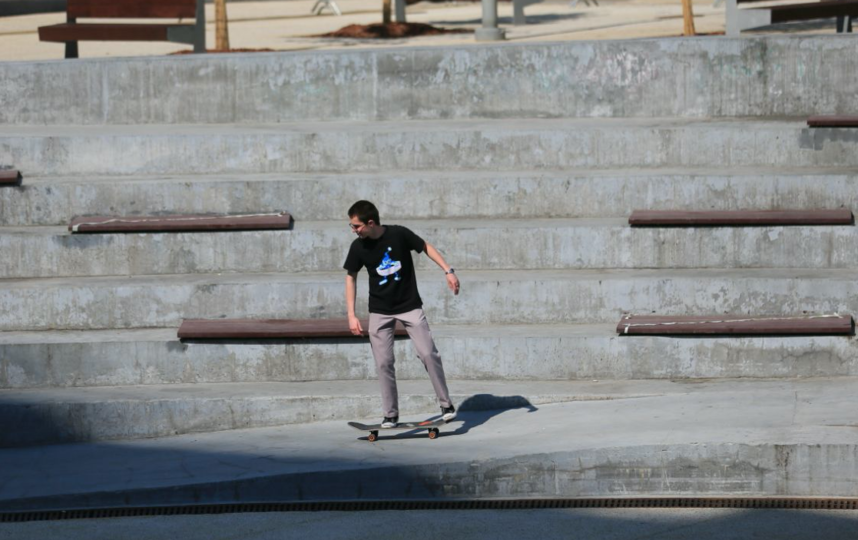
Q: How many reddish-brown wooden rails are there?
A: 6